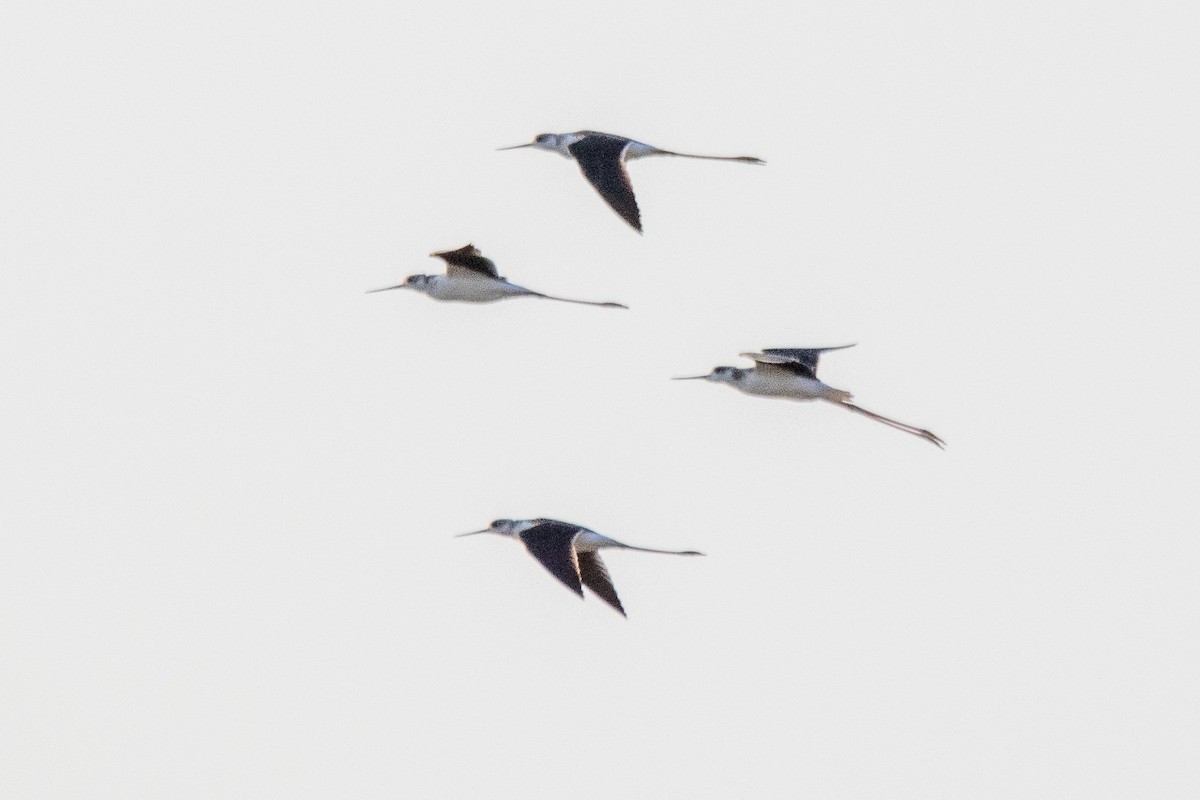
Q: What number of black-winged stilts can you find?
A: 4